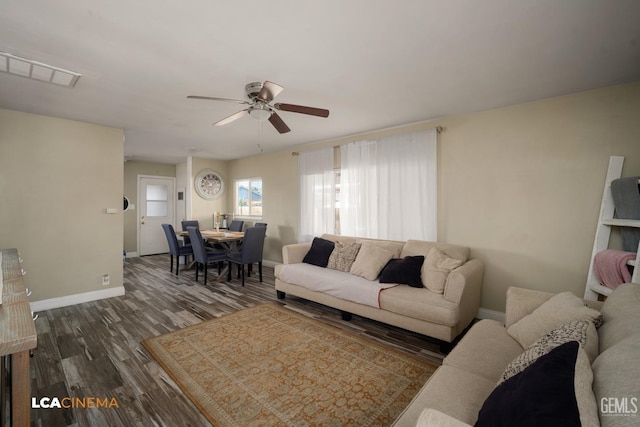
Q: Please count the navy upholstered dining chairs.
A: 6